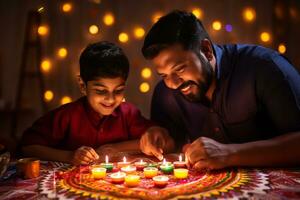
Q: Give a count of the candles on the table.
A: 12